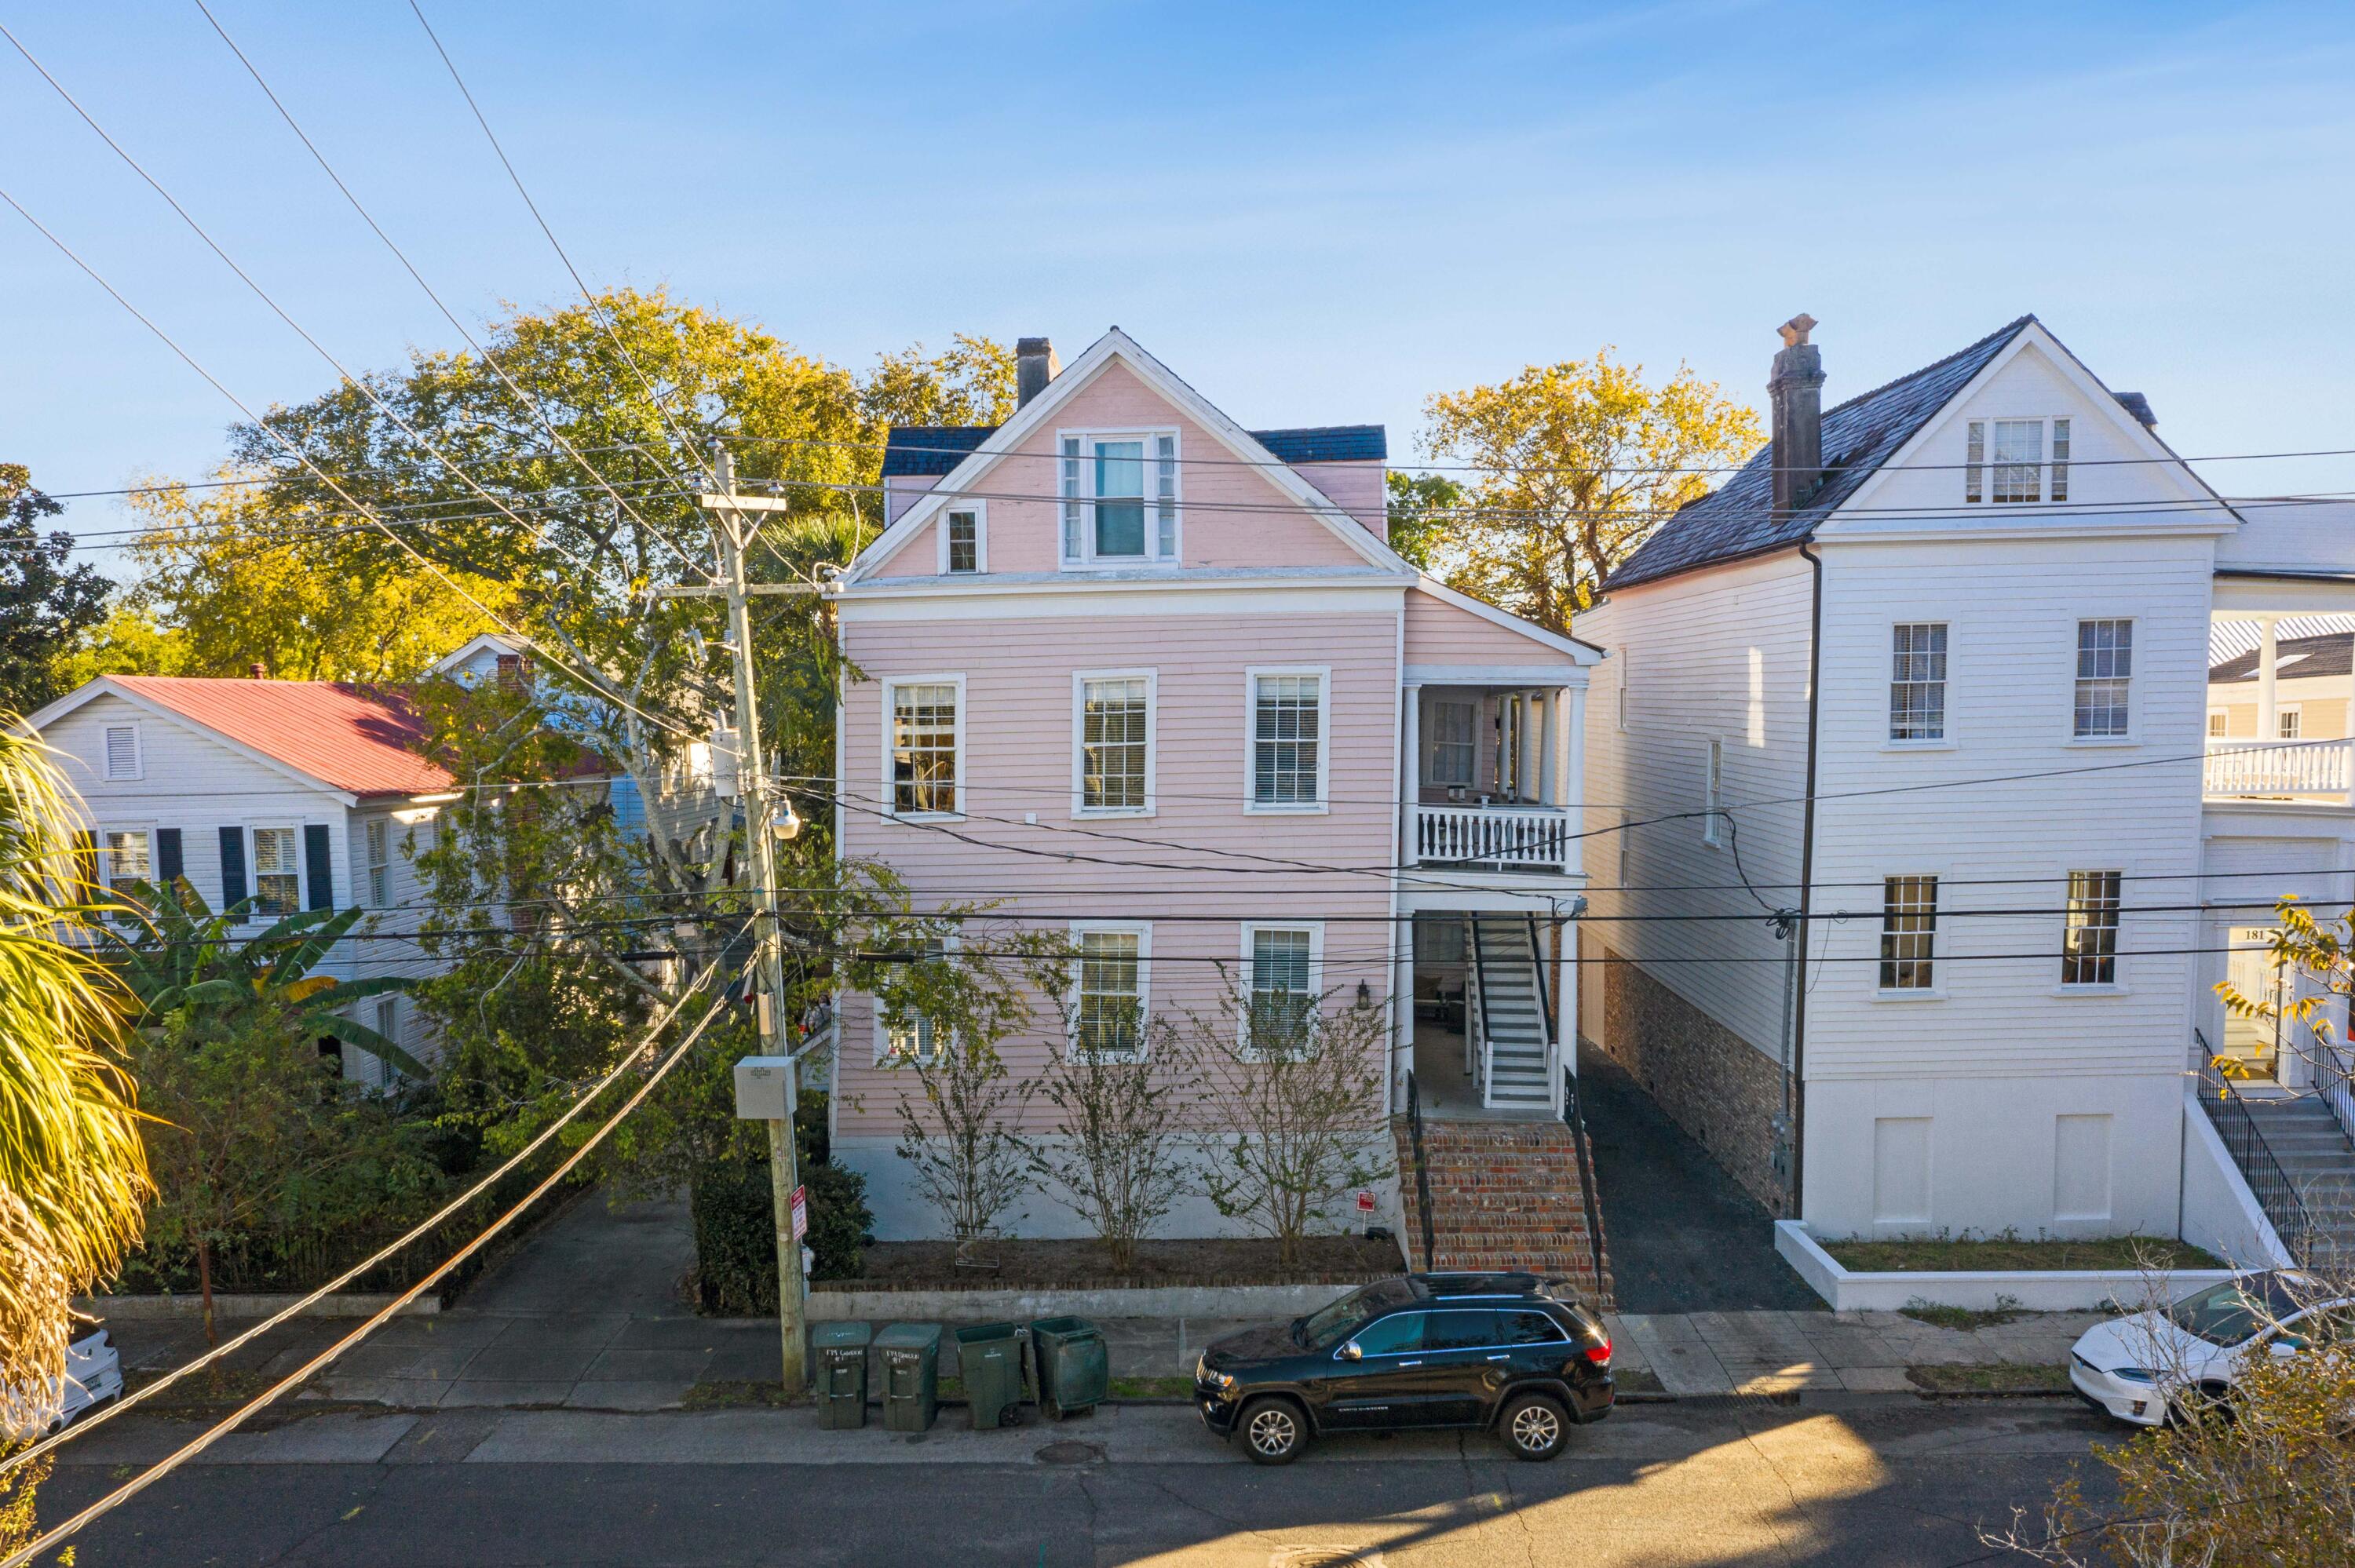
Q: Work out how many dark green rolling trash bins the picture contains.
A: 4